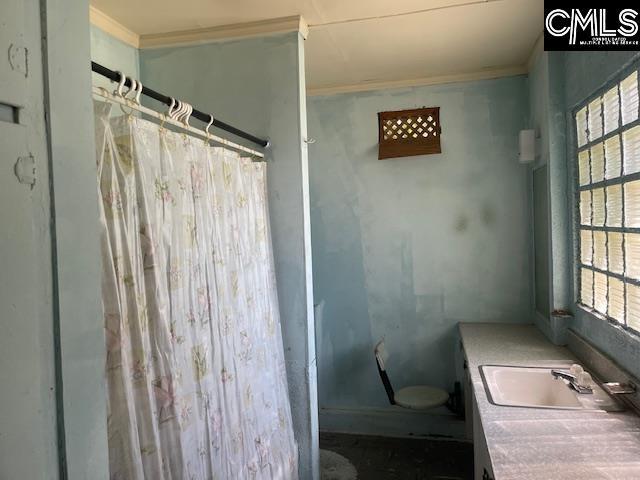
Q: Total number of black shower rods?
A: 1